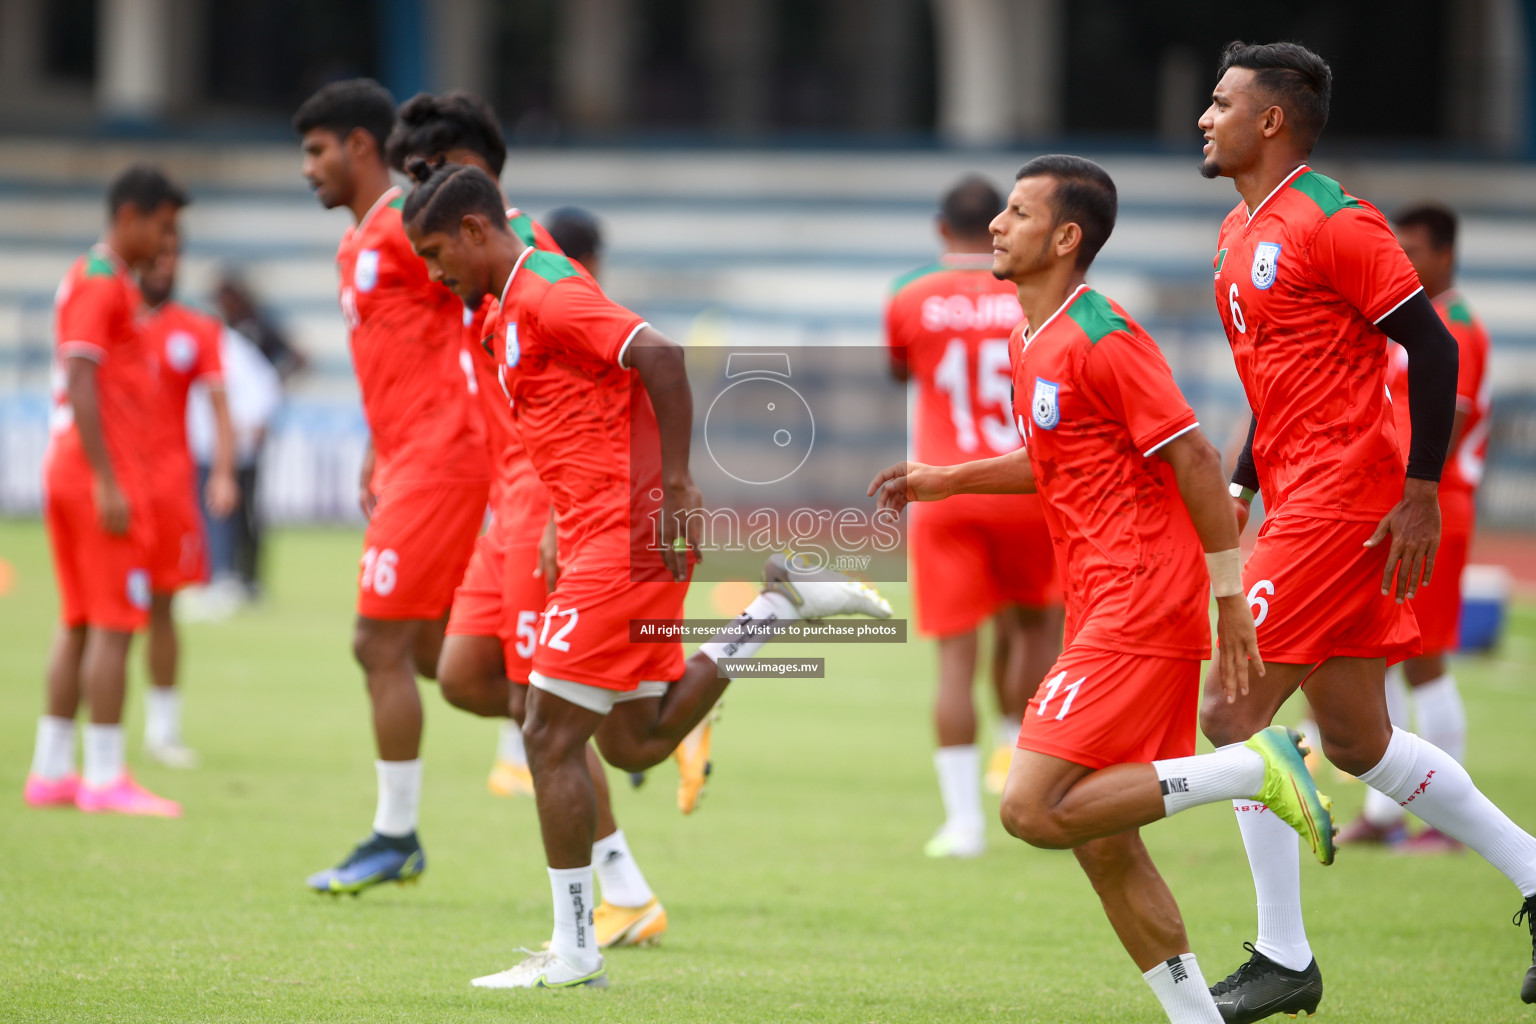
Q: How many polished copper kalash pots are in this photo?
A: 0